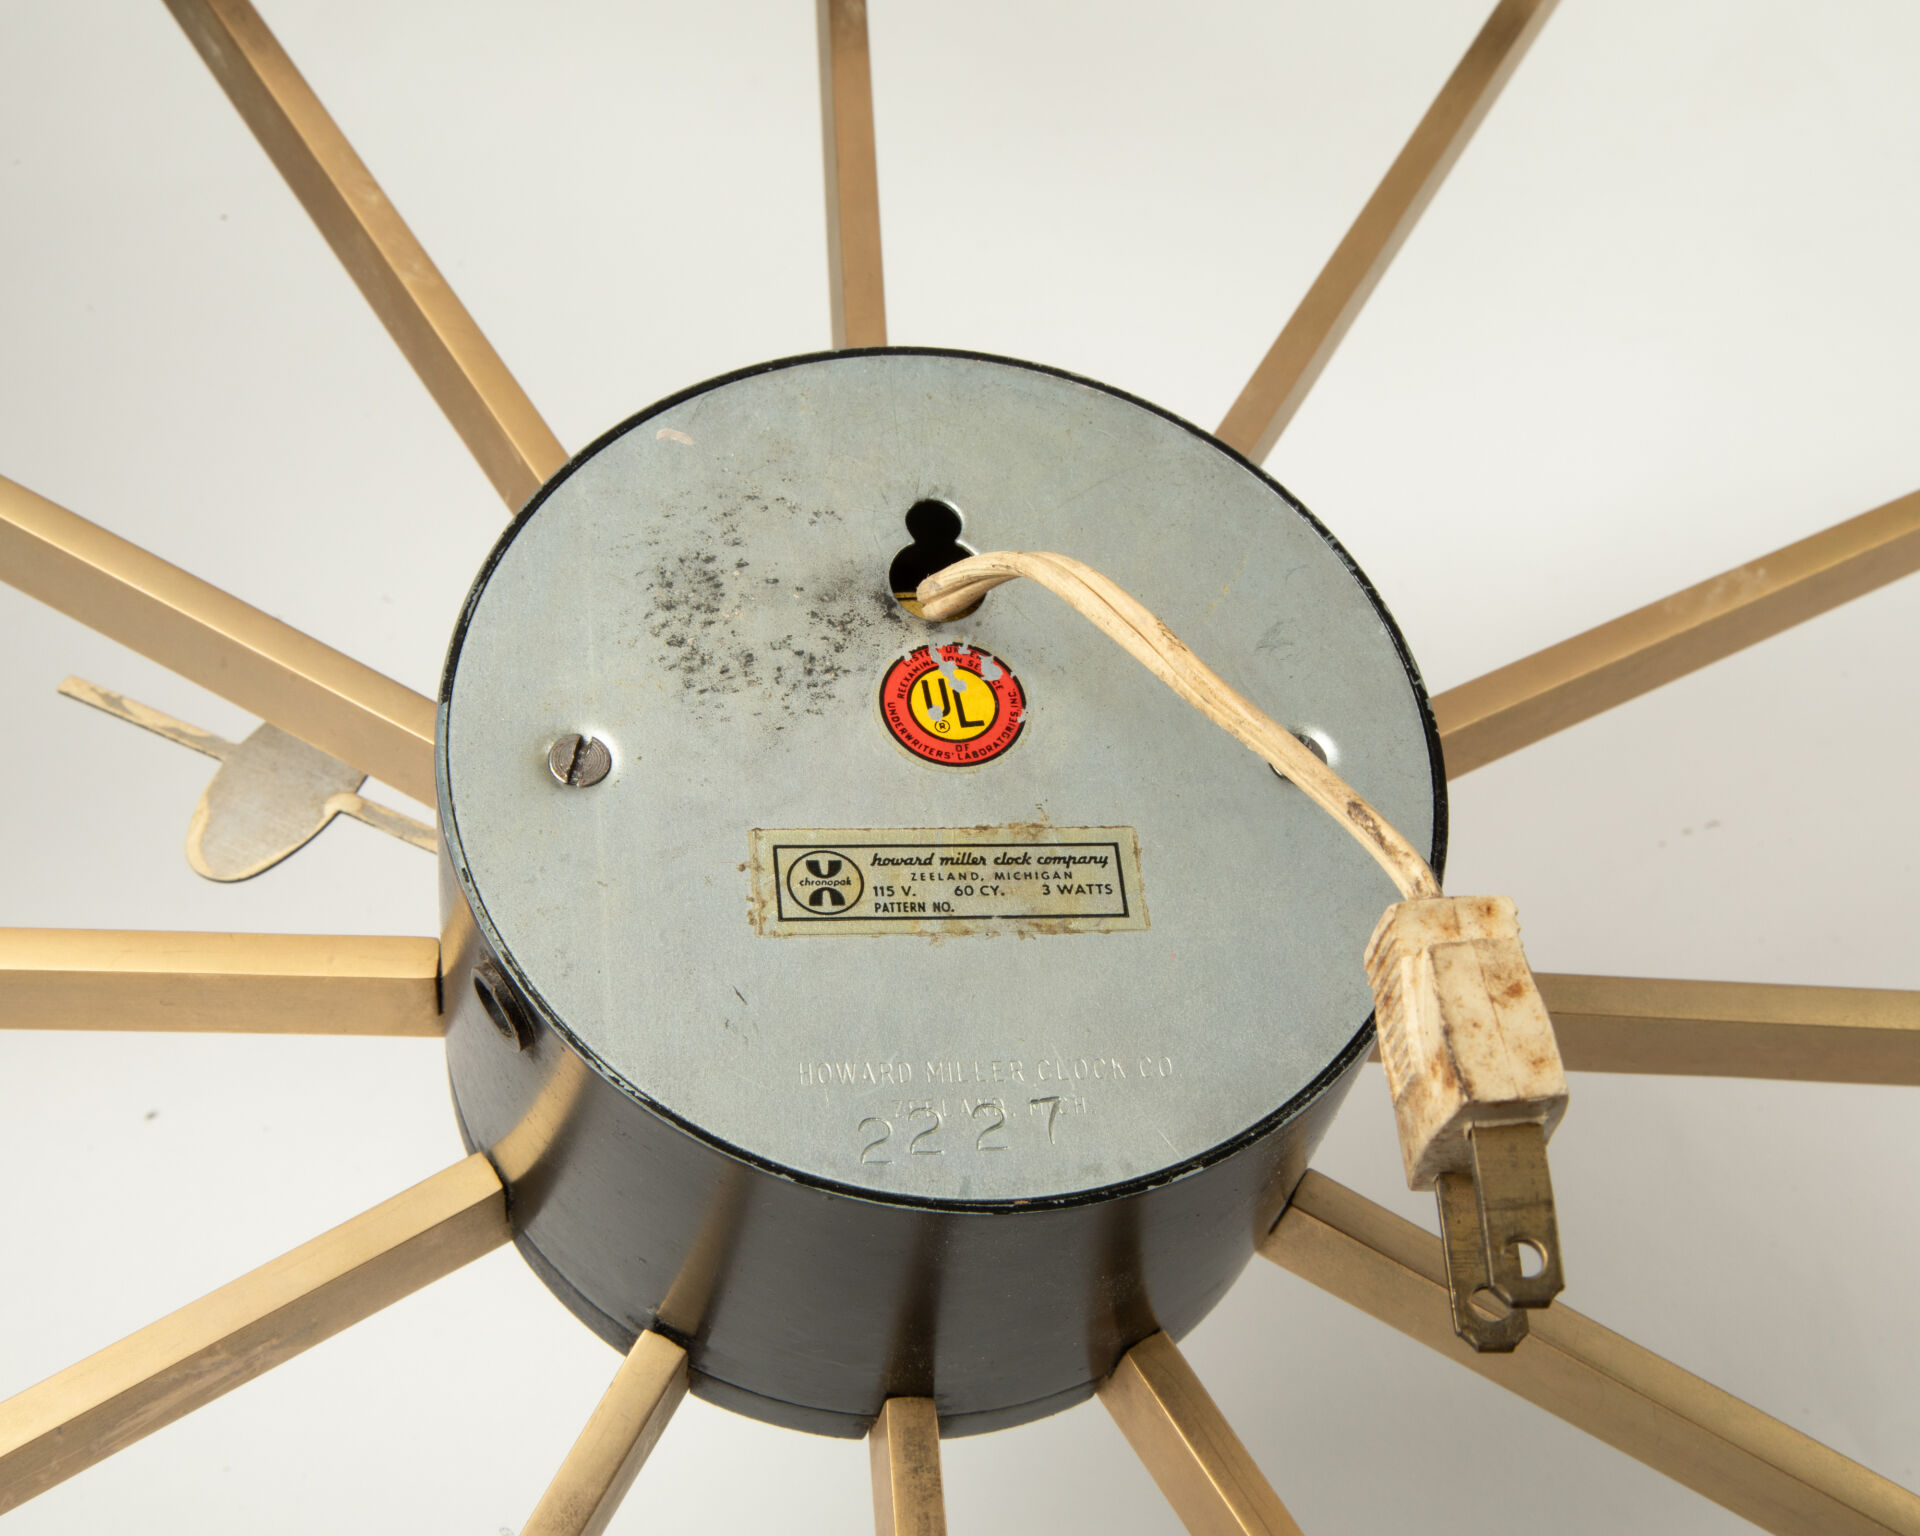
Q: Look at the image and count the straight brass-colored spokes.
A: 12